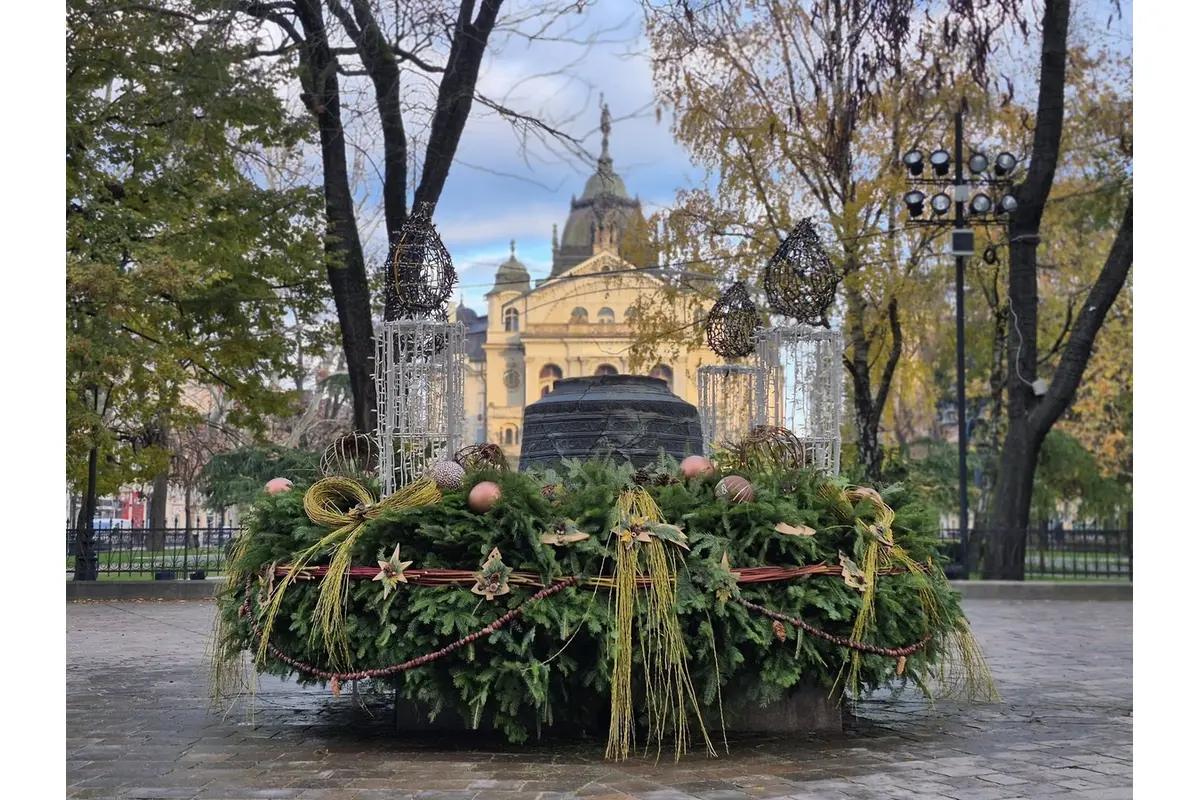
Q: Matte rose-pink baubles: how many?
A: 3